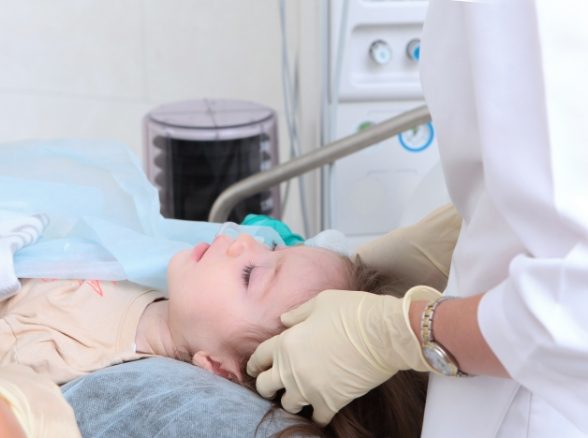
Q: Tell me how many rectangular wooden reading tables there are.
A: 0